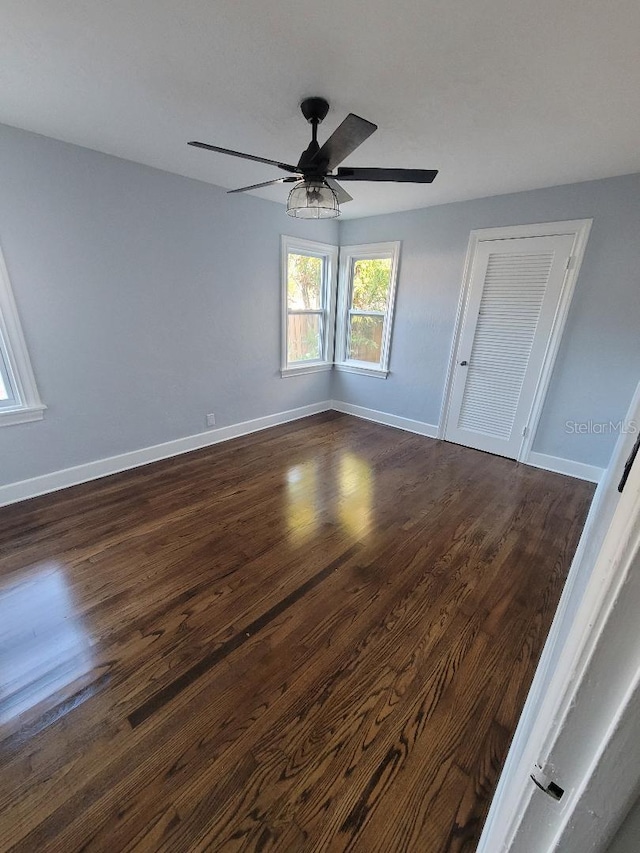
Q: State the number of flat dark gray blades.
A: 5